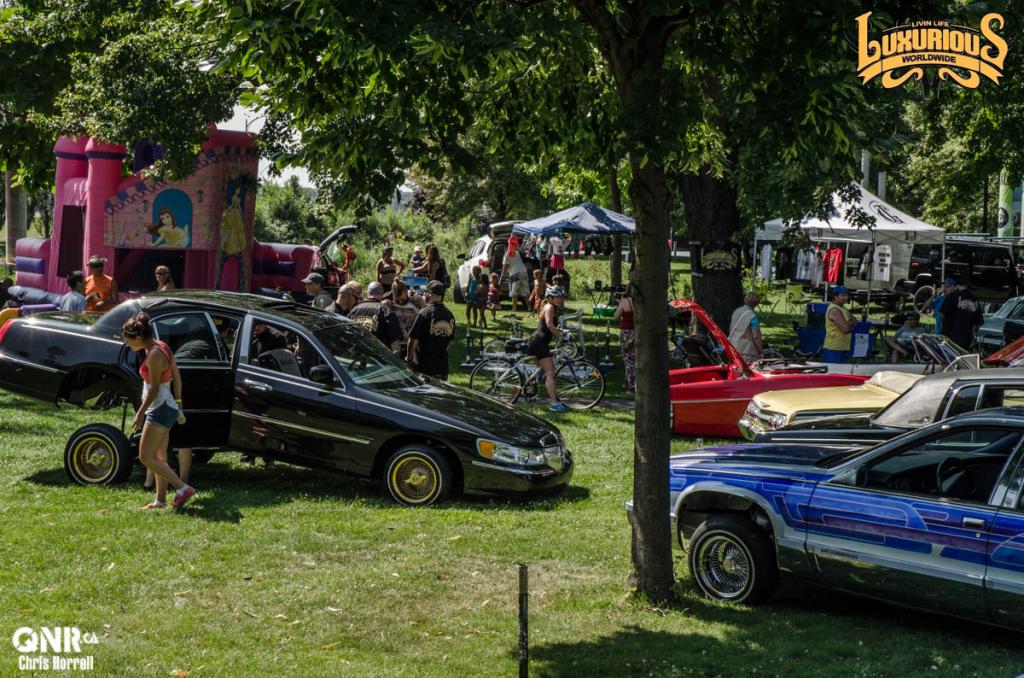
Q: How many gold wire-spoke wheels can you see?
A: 2